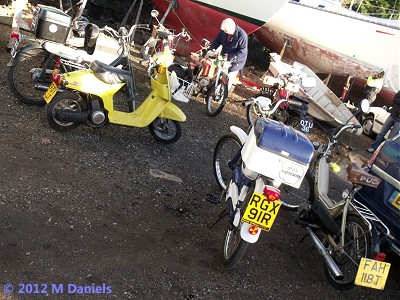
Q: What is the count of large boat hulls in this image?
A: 2